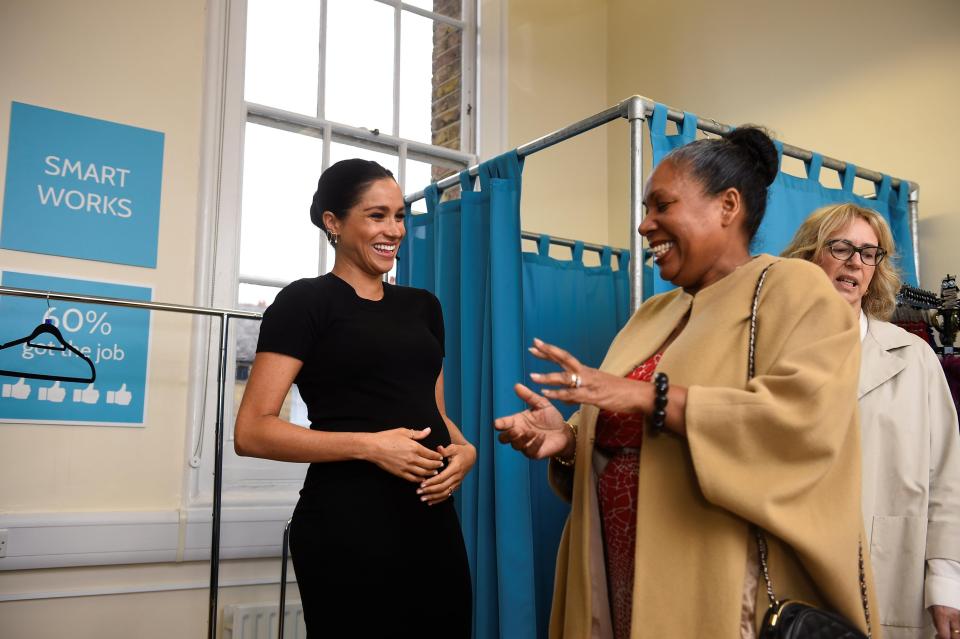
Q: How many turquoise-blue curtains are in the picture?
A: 3